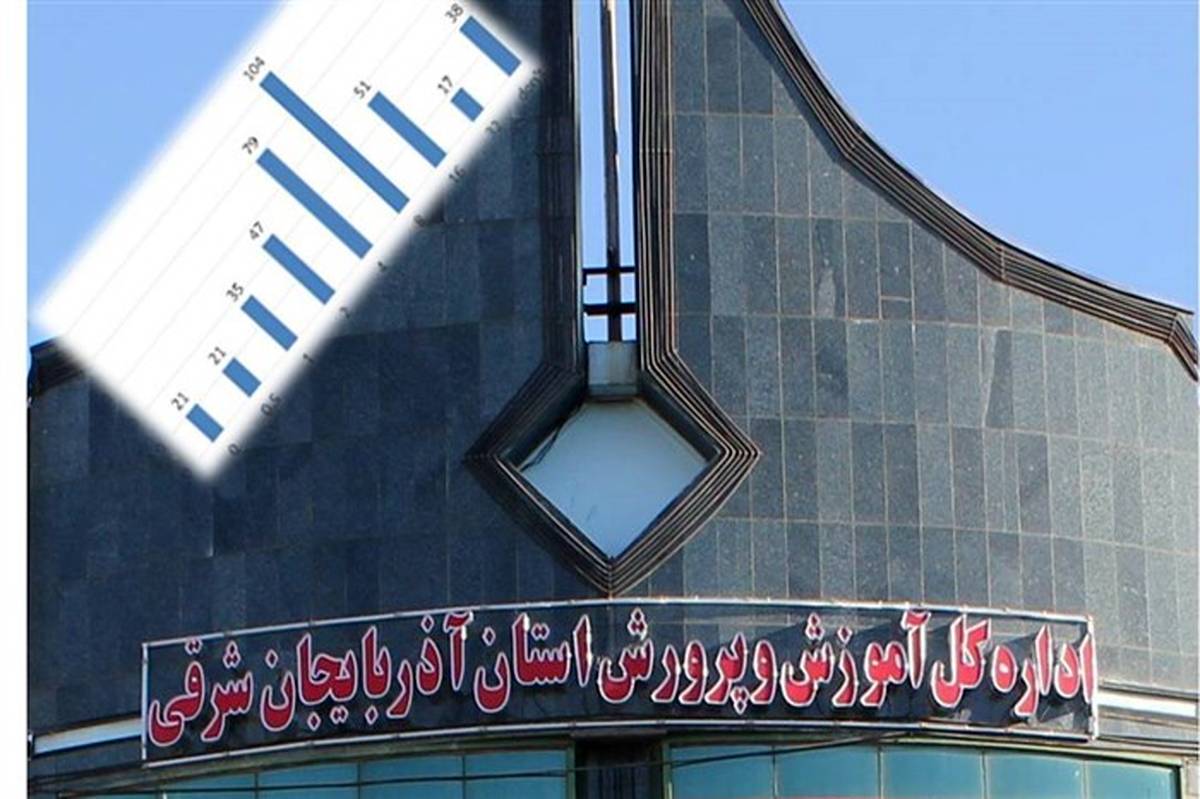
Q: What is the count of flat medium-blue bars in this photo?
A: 9